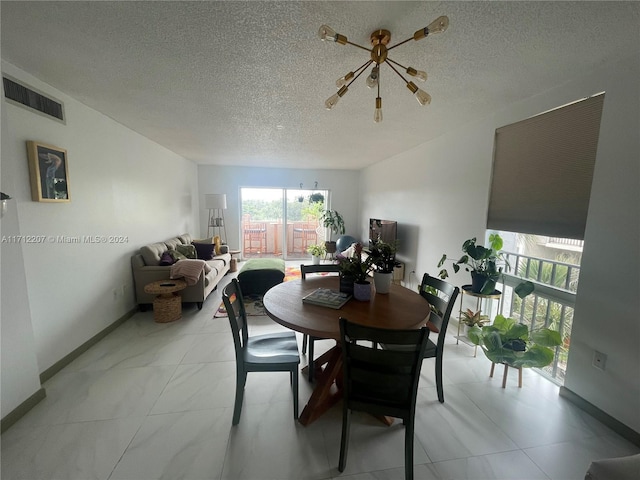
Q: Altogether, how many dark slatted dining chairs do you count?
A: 4